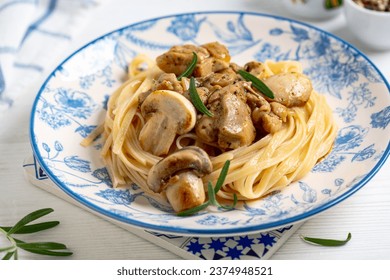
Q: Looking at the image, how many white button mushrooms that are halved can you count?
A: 2